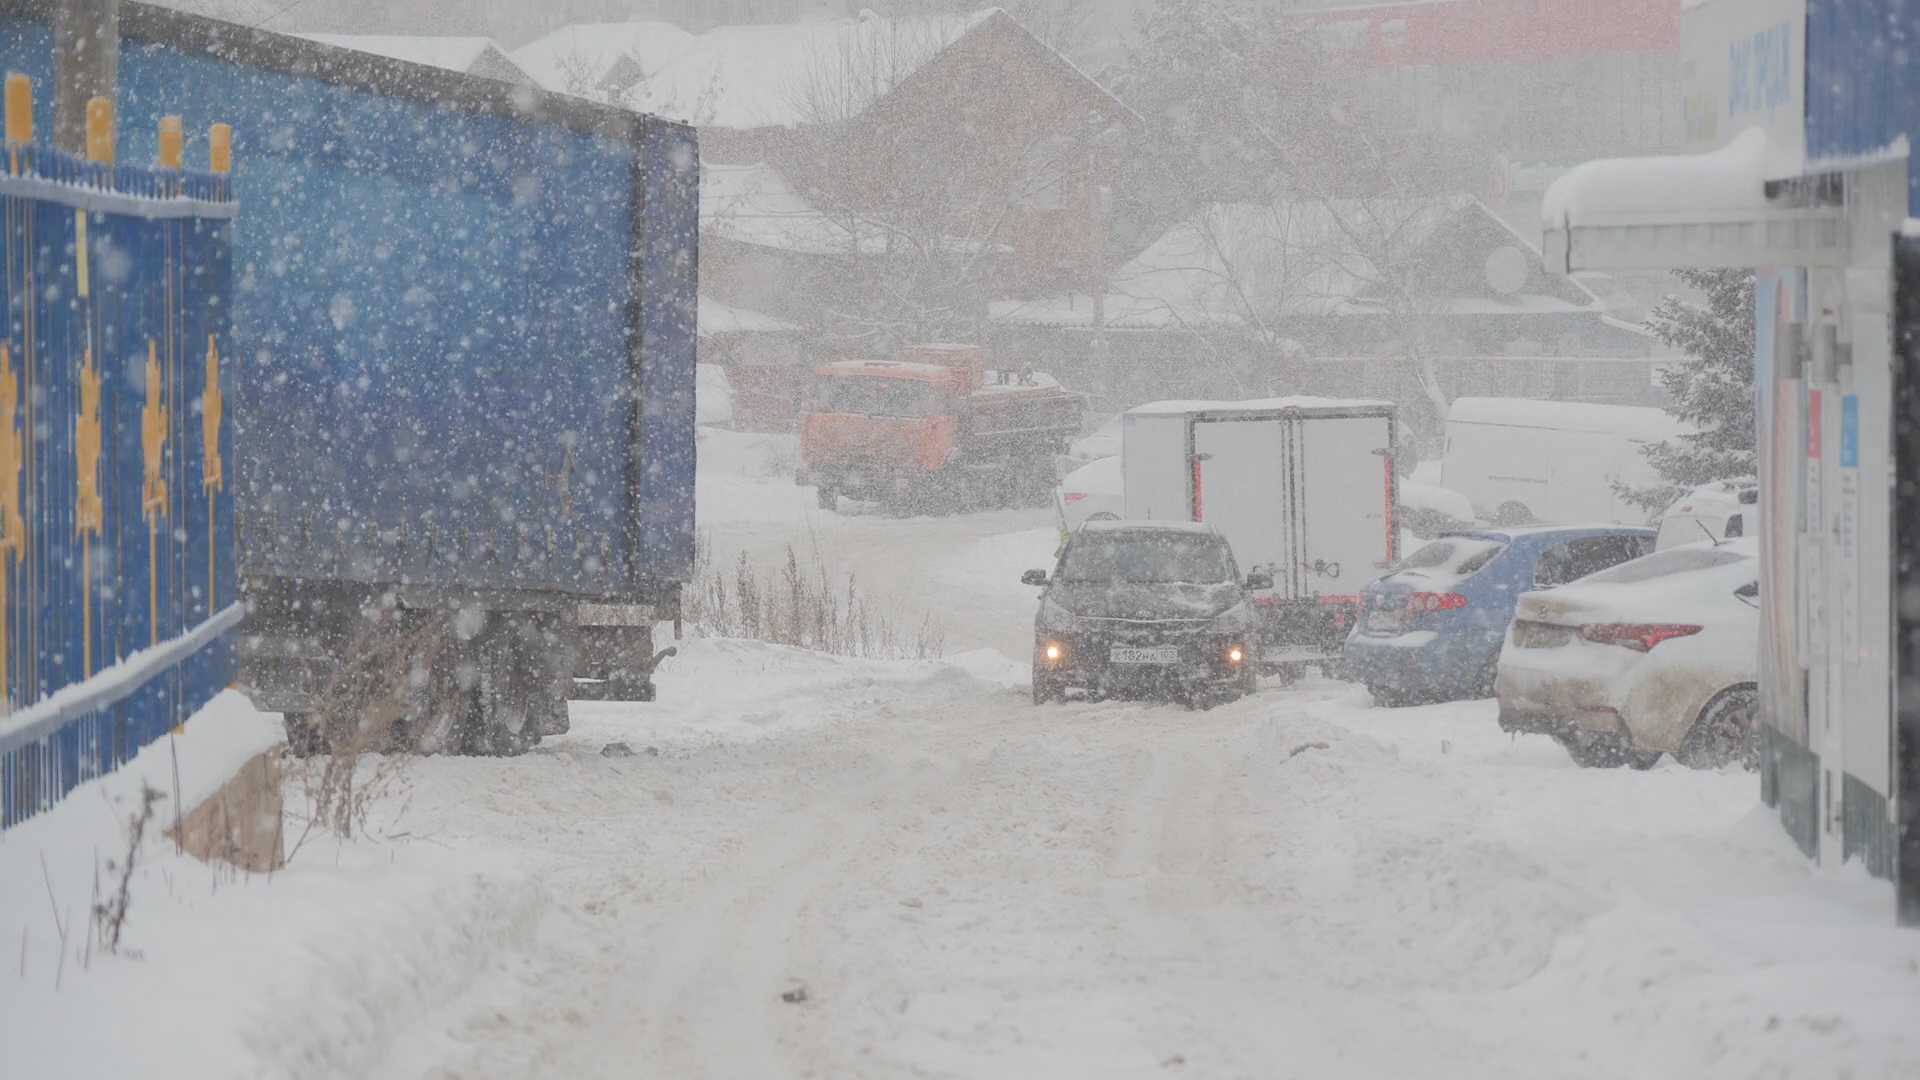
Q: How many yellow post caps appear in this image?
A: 4